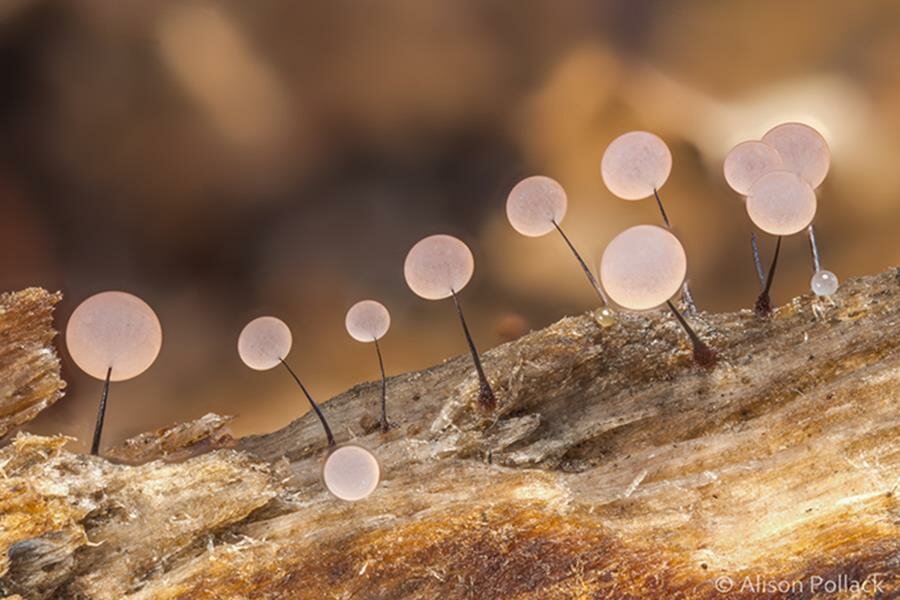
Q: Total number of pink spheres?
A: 11